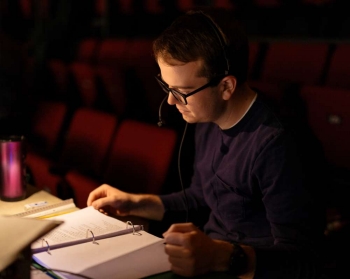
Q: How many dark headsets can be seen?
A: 1